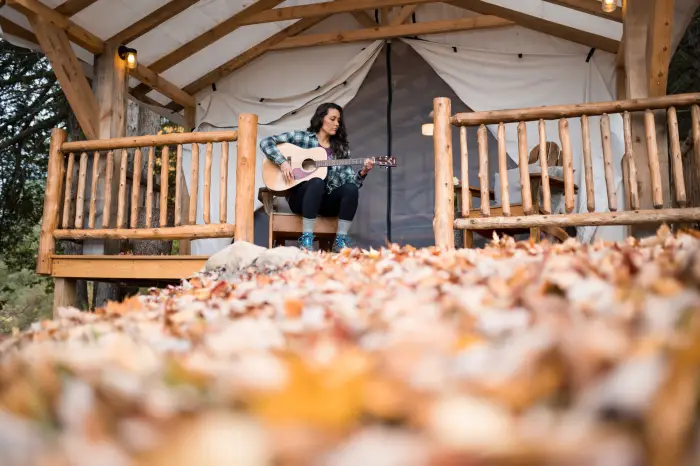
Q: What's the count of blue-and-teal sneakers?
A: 2